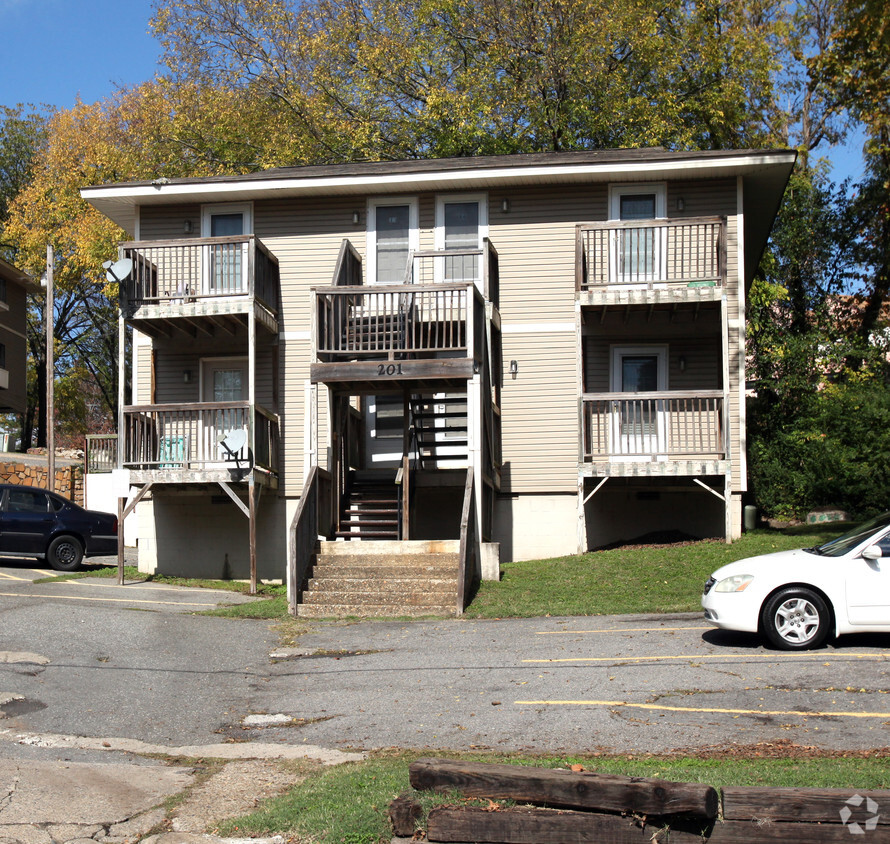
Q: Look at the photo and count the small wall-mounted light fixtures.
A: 7